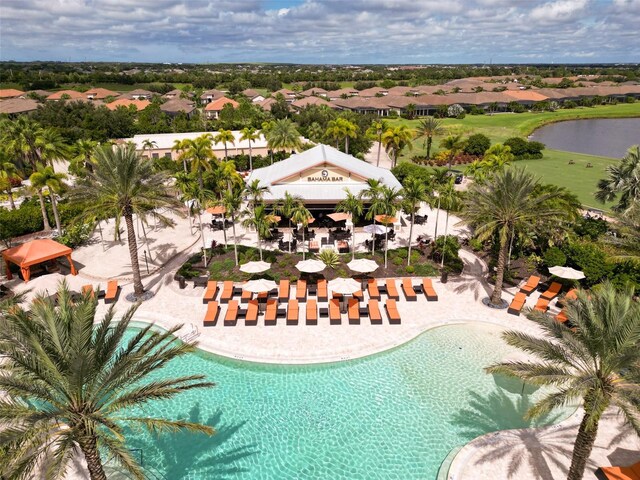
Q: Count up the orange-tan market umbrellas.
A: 5